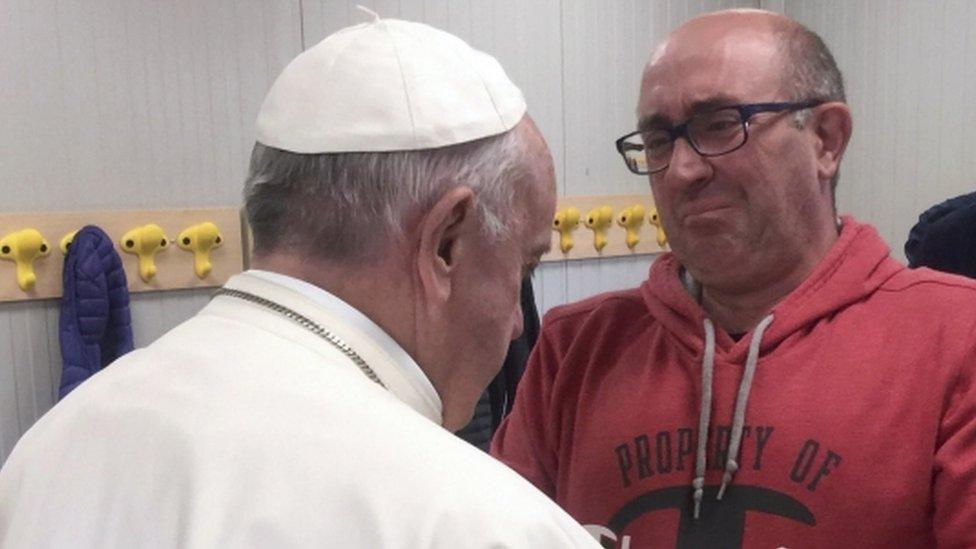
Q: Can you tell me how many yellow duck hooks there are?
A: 8